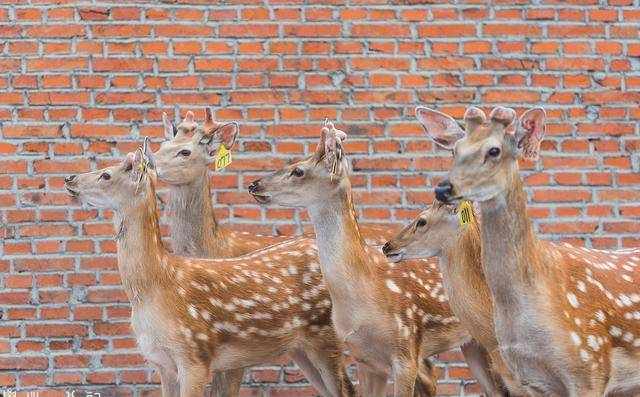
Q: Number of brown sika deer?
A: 5